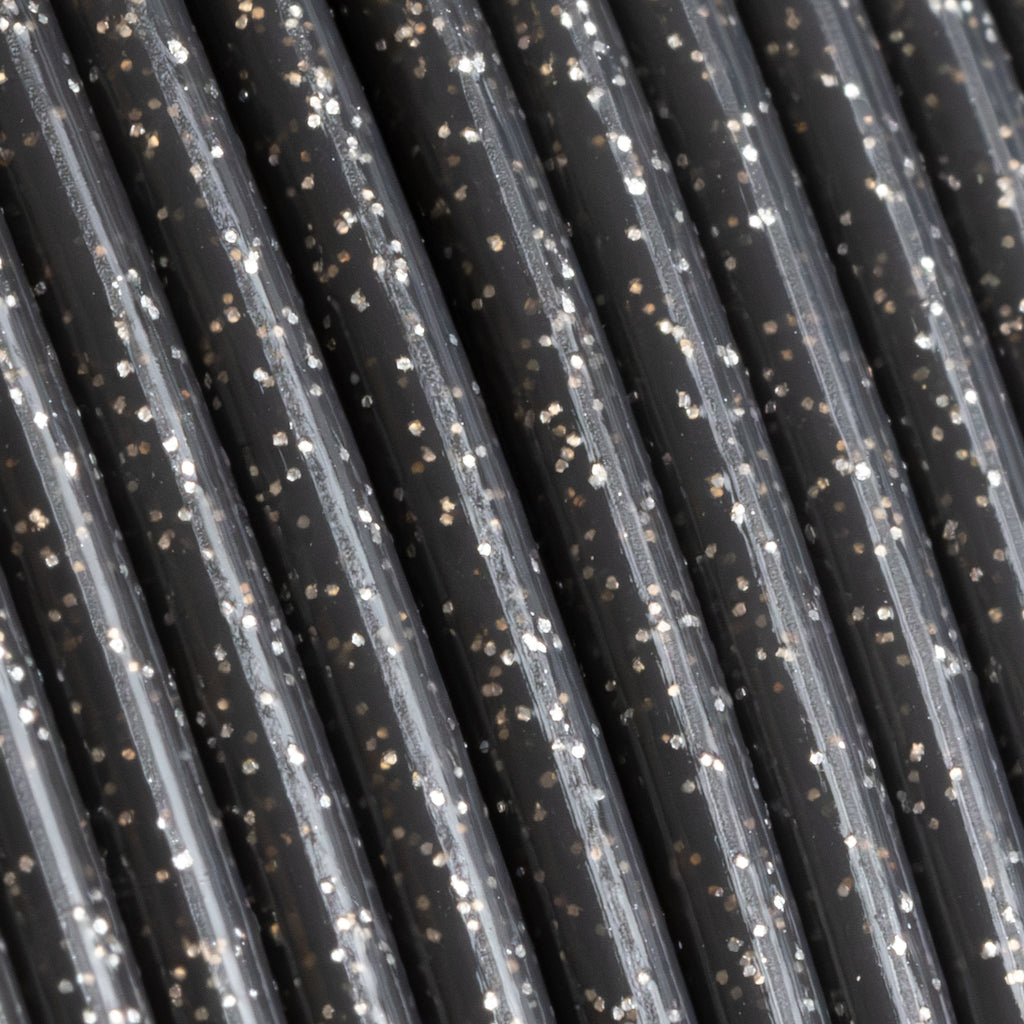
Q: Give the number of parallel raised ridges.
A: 11